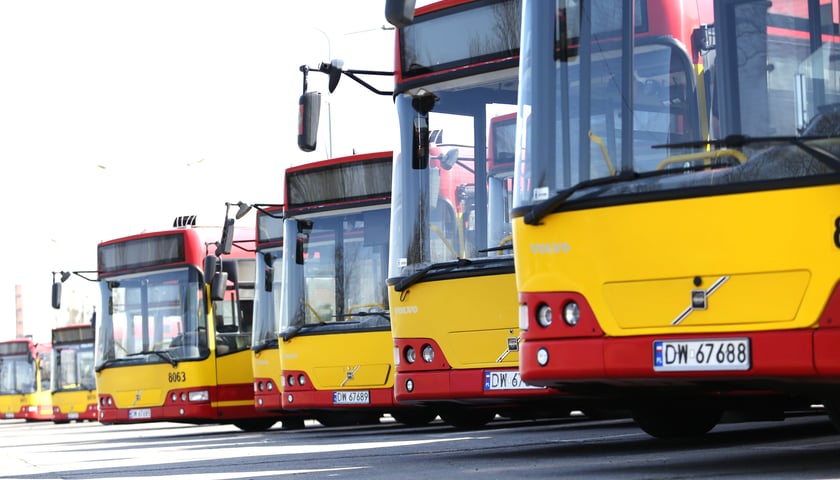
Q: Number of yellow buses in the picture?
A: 7